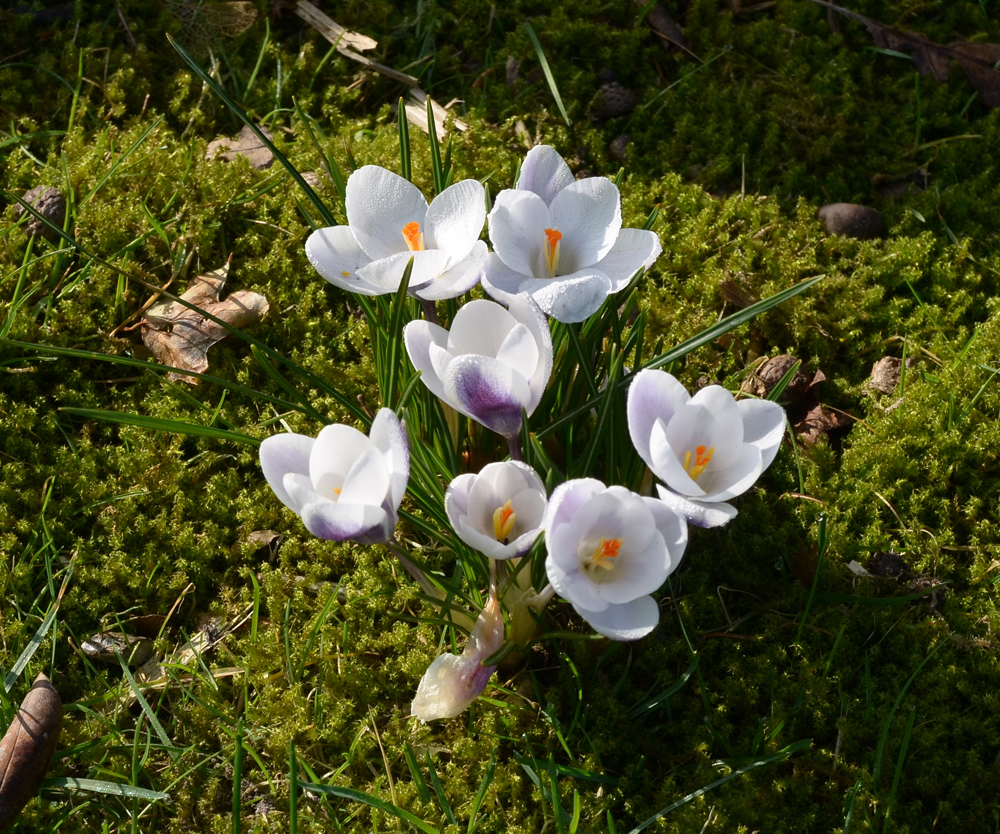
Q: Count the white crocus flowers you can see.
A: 7